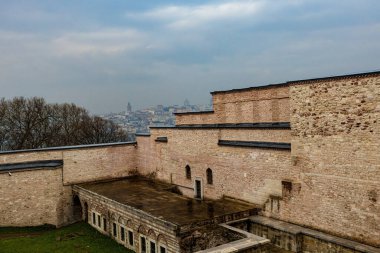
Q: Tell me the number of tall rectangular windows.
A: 9